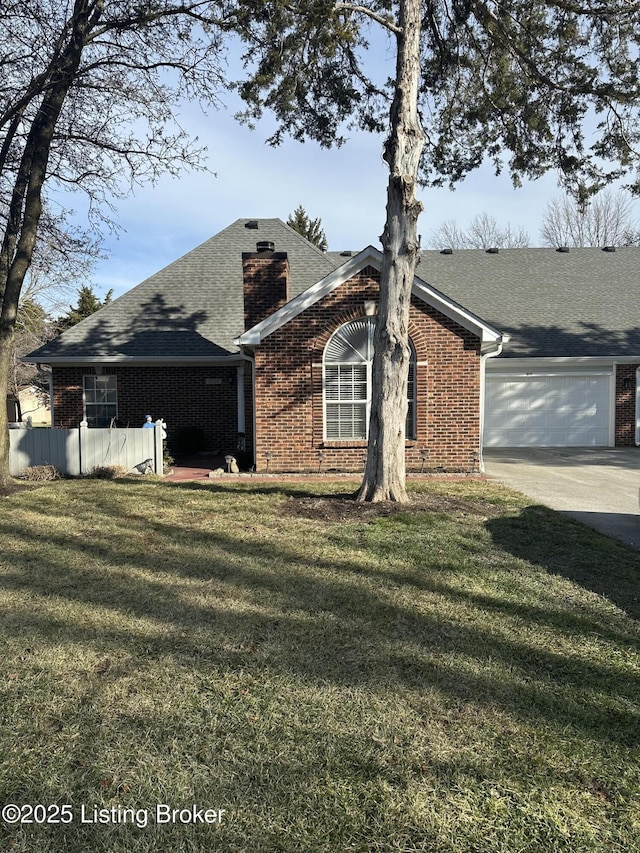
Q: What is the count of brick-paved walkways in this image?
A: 1